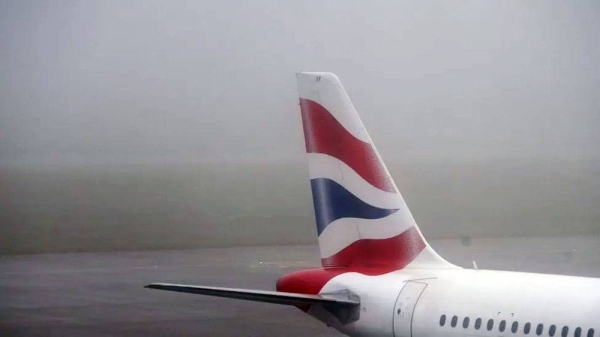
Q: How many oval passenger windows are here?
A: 13